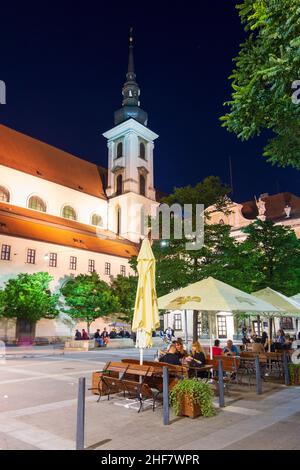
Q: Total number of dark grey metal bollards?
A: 5